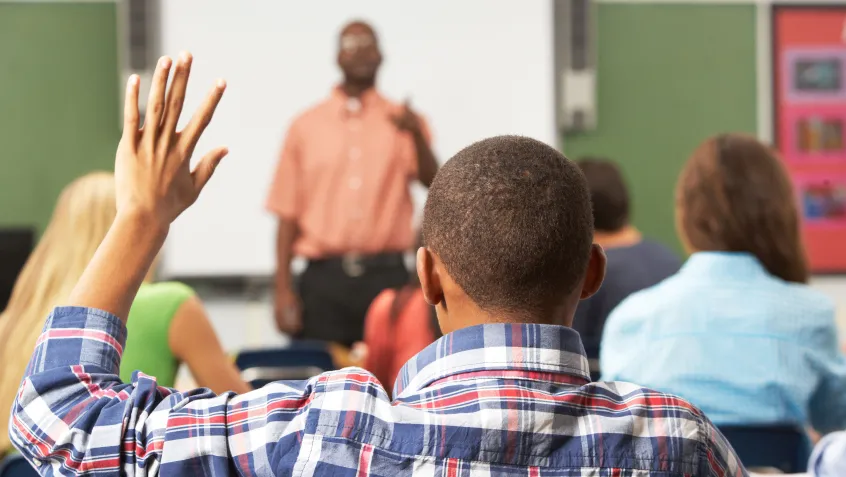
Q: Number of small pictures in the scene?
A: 3